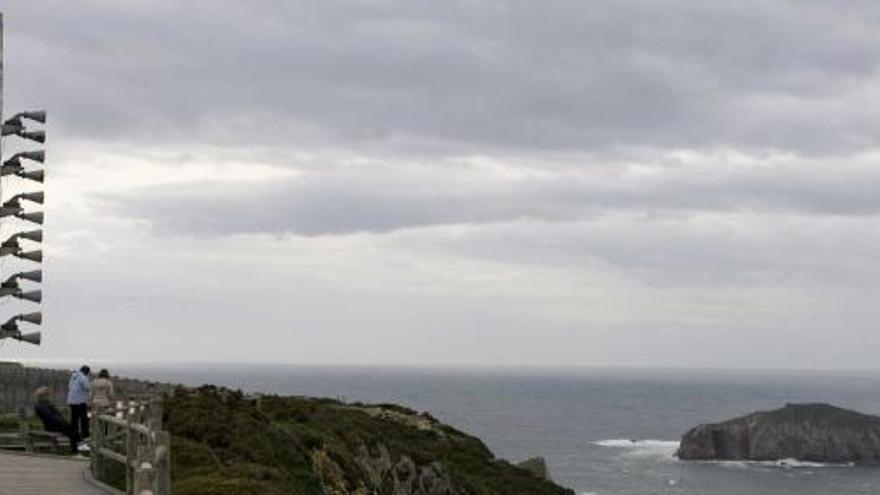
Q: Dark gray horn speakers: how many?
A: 12